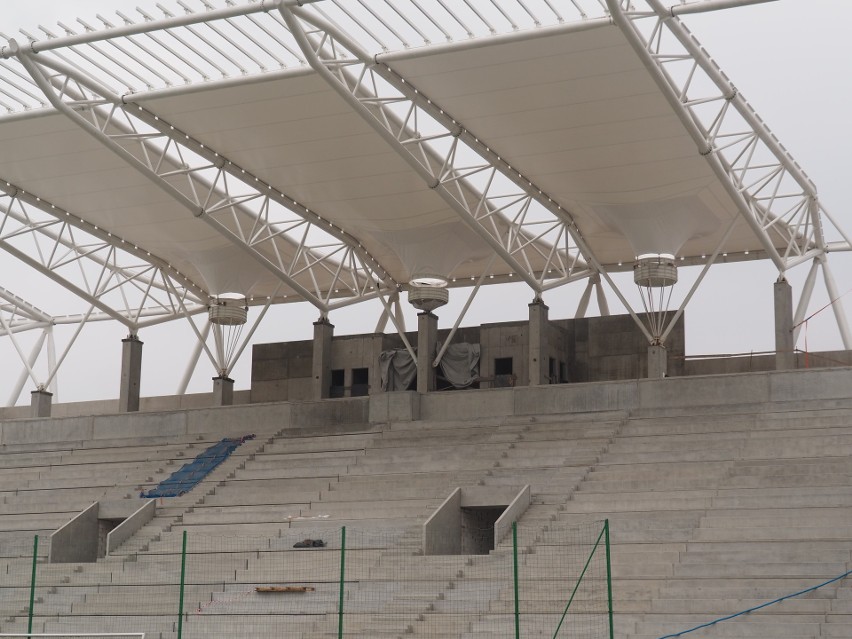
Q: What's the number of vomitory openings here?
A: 2